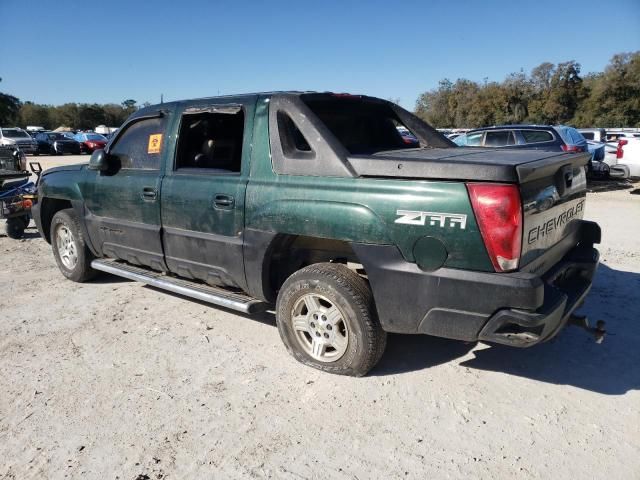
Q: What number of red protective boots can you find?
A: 0